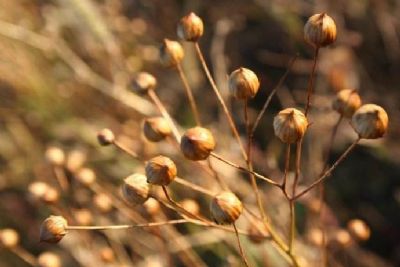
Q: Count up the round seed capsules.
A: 15